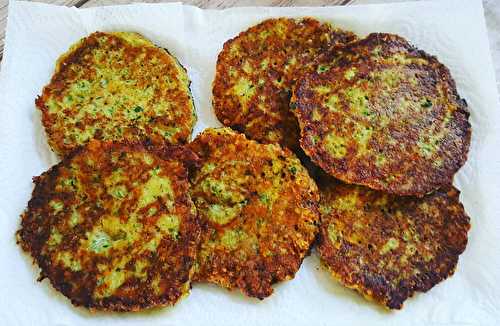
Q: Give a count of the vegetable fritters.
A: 6